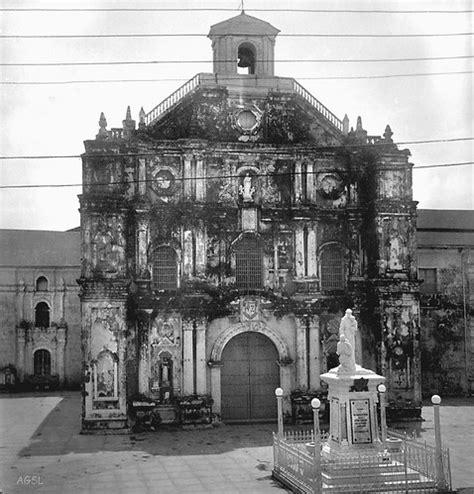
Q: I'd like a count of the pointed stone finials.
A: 6